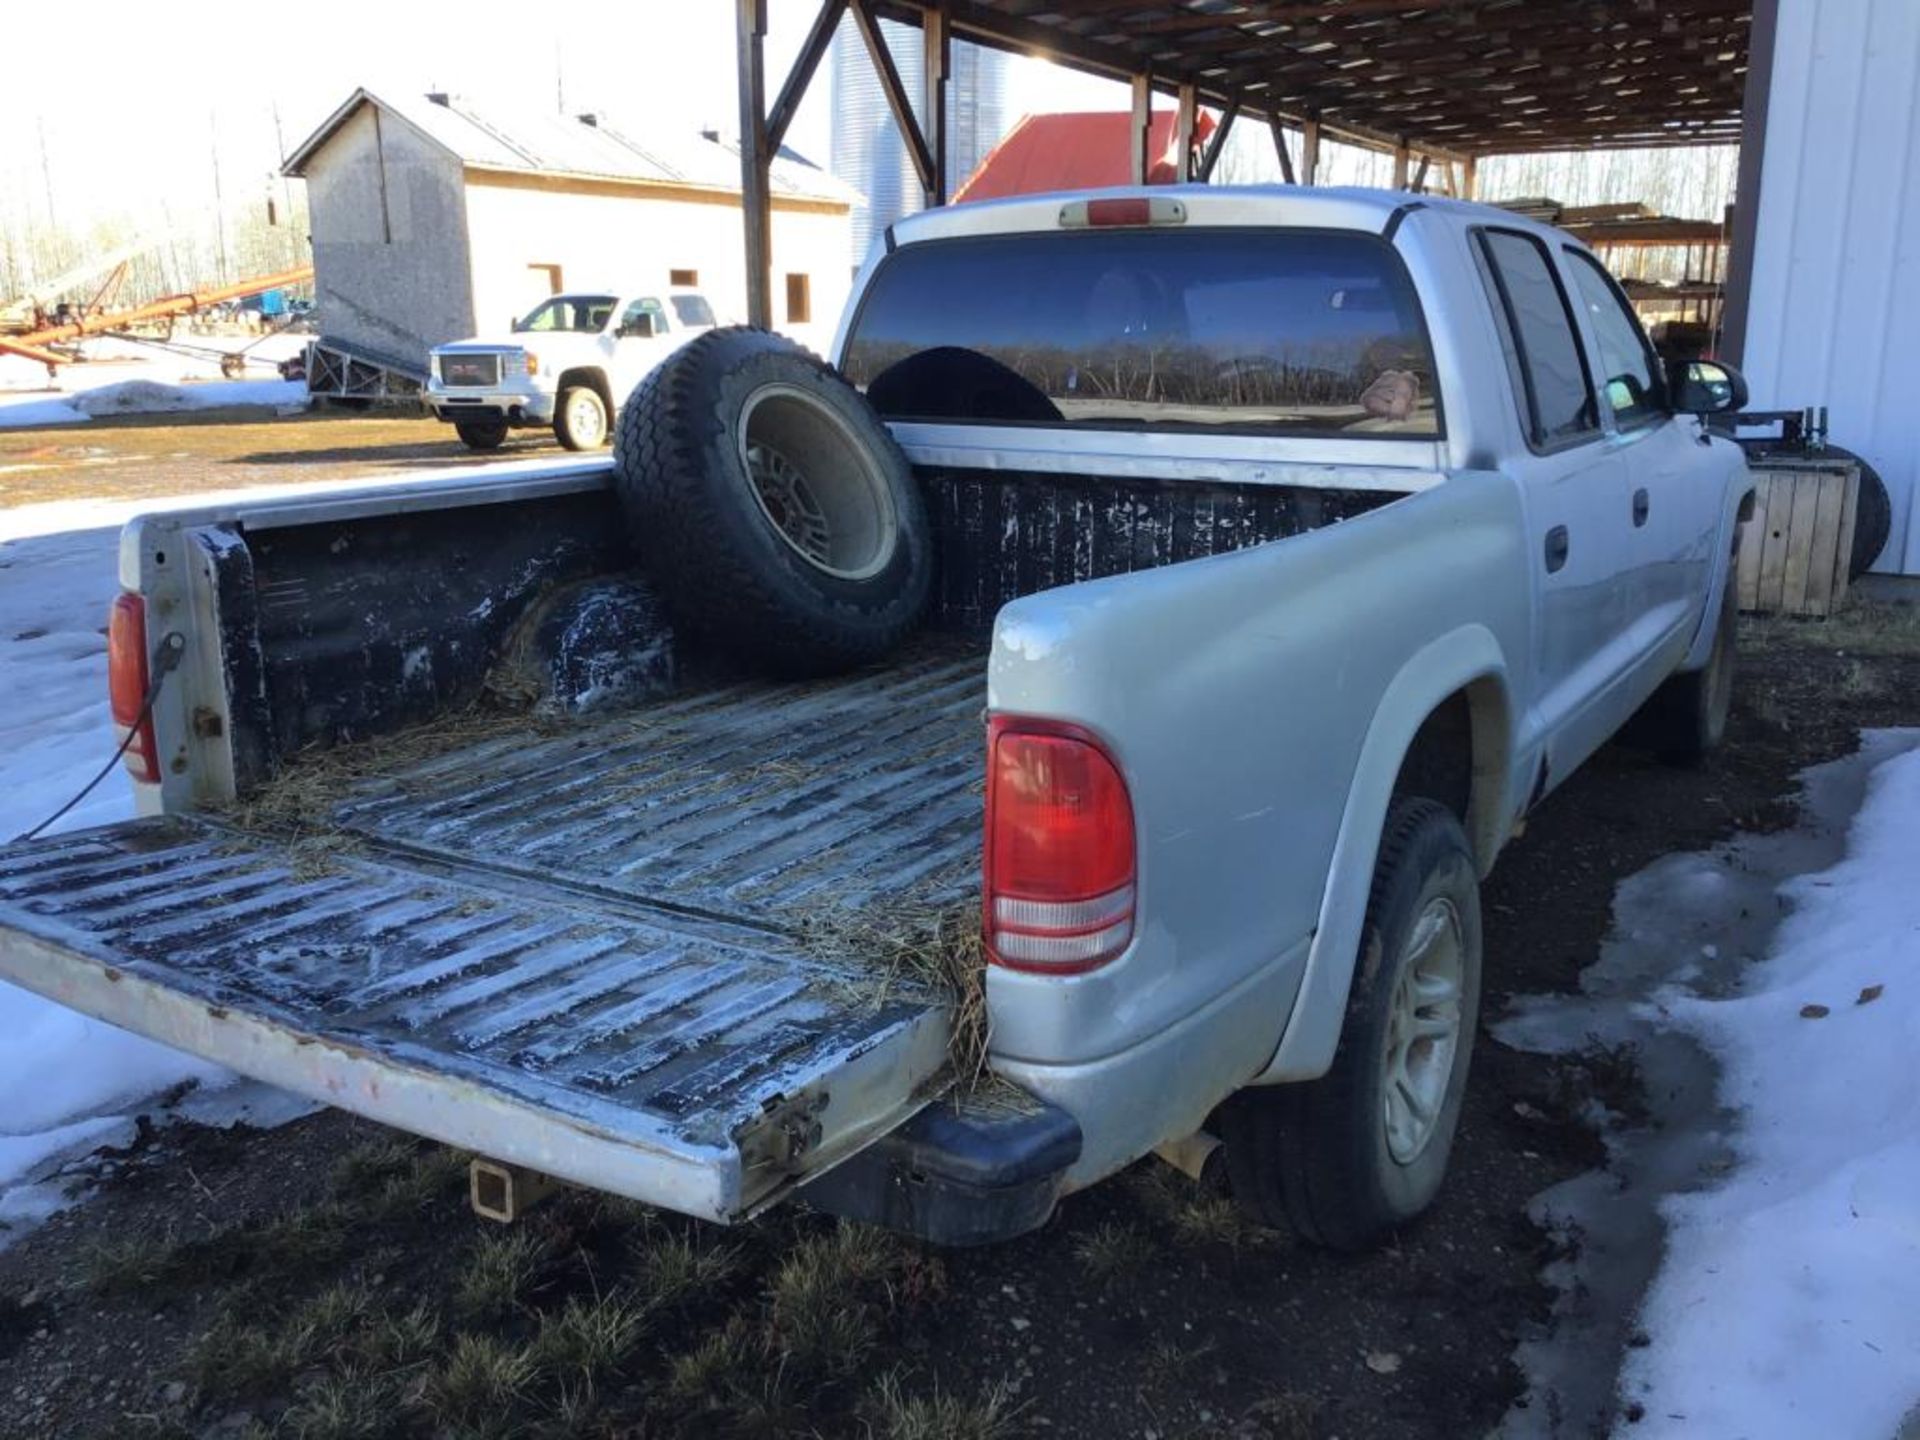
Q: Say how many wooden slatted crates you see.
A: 1